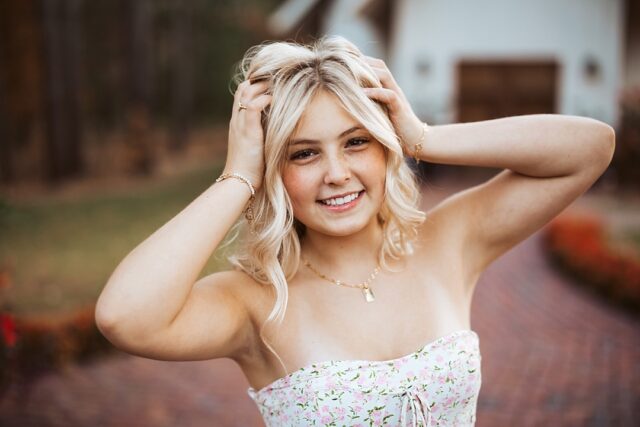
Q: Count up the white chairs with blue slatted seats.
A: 0